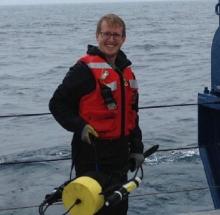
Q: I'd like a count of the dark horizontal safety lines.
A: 3